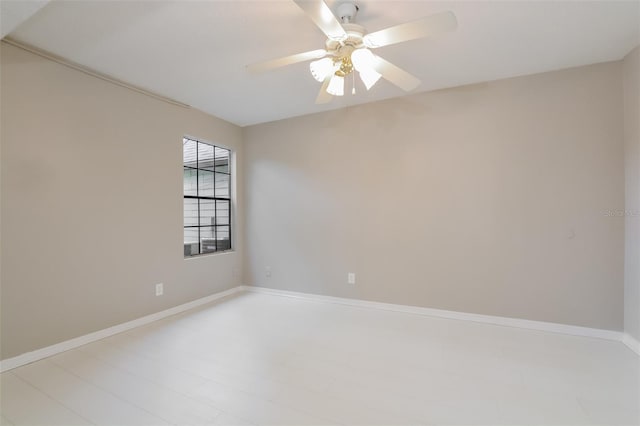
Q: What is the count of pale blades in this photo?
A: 5